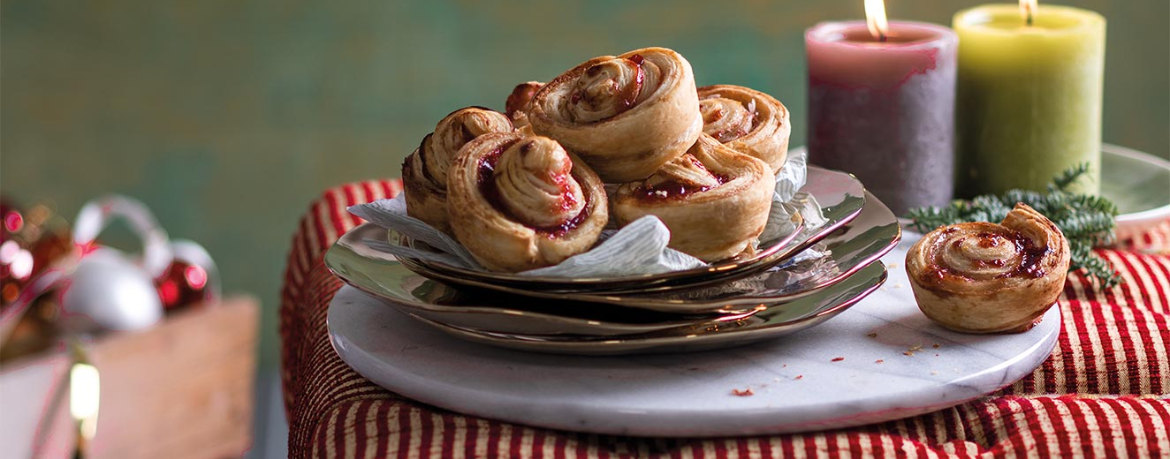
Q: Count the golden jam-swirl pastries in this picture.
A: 7